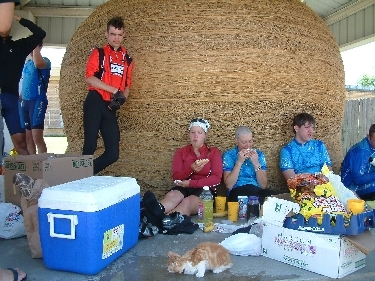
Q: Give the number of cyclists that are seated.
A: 4